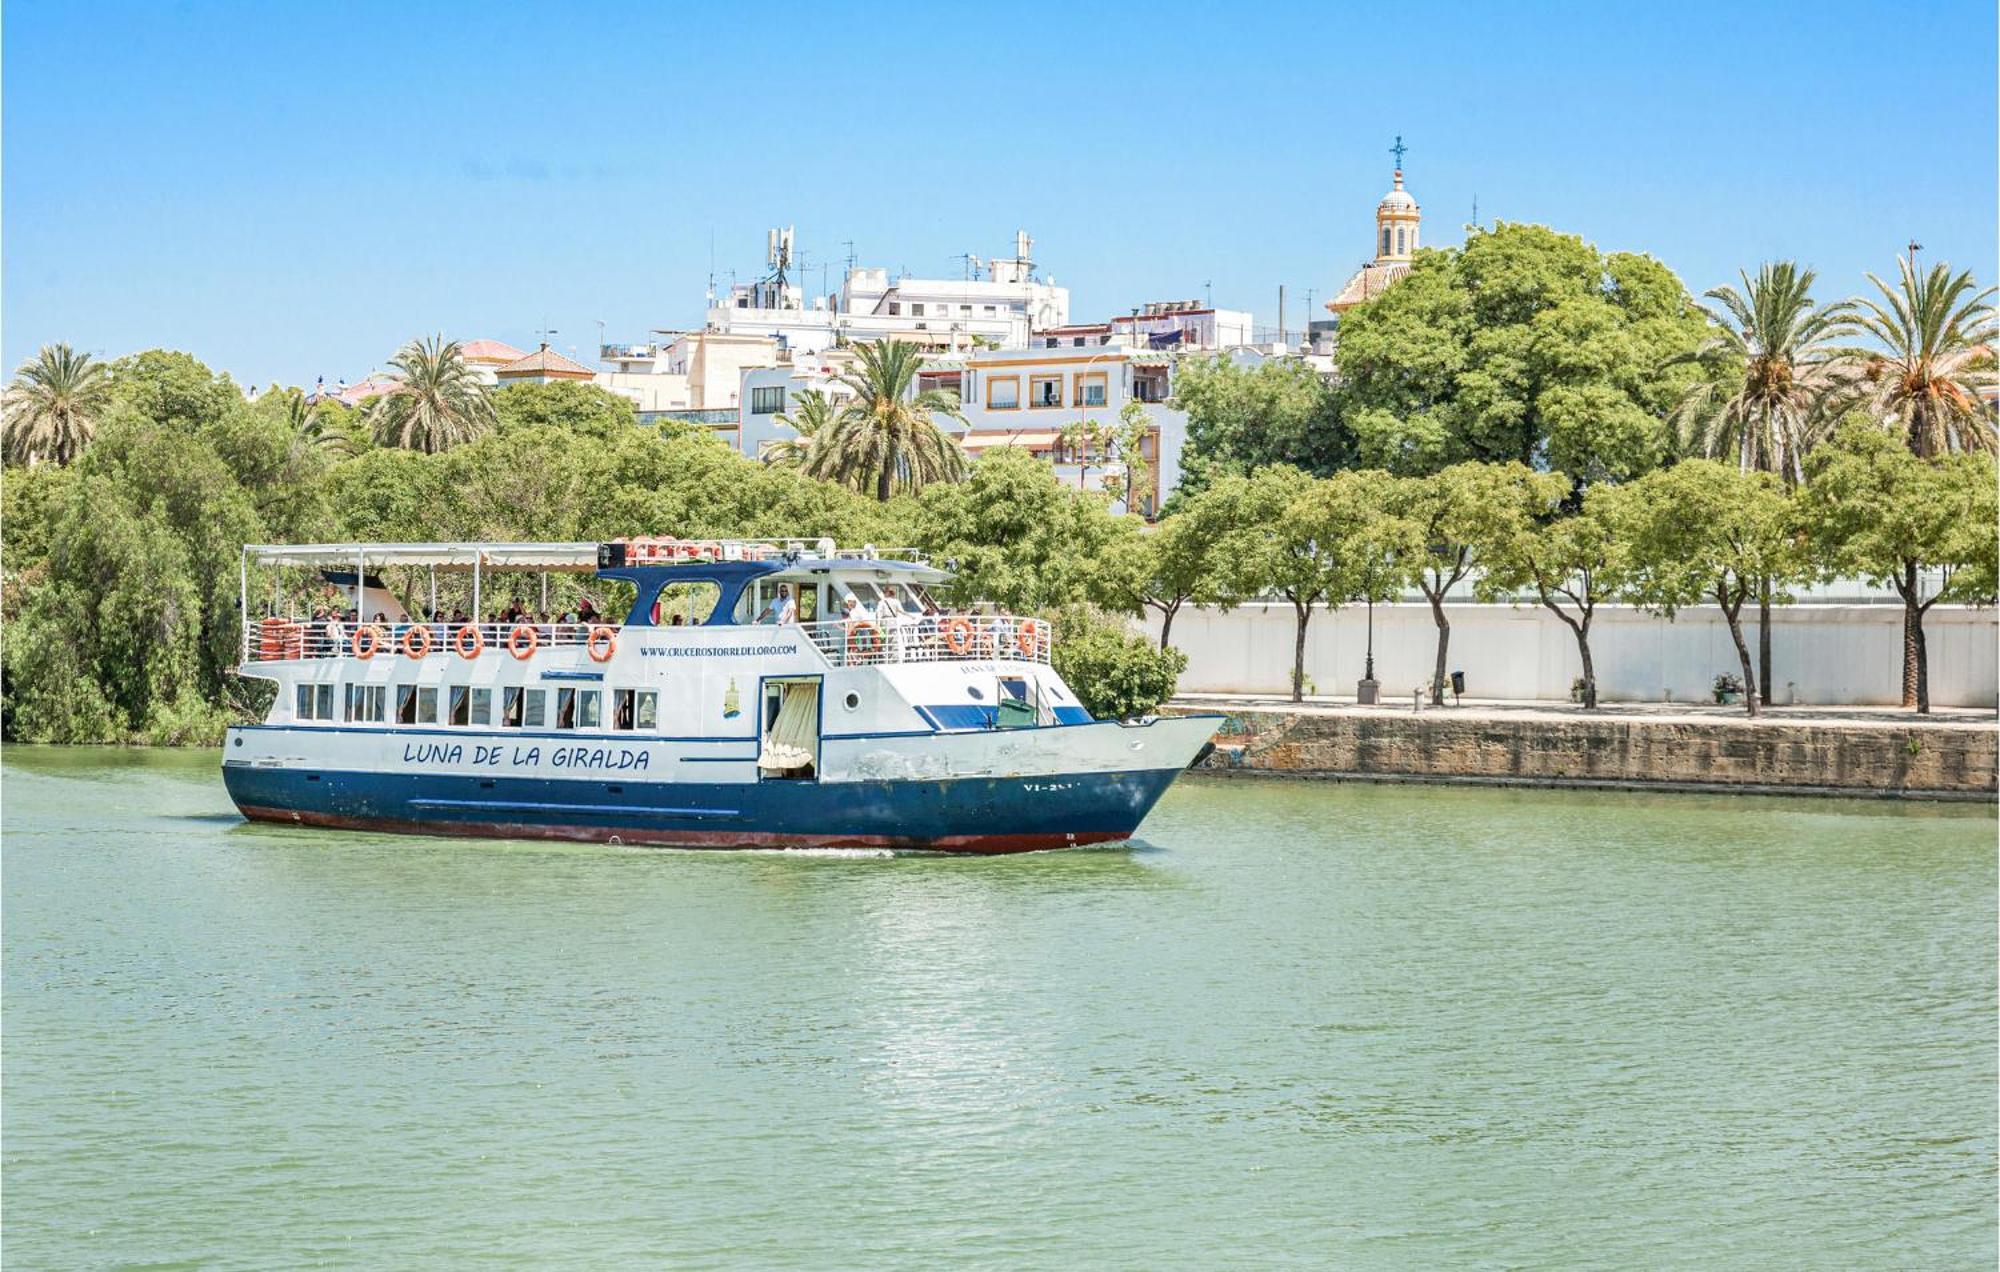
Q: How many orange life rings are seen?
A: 8